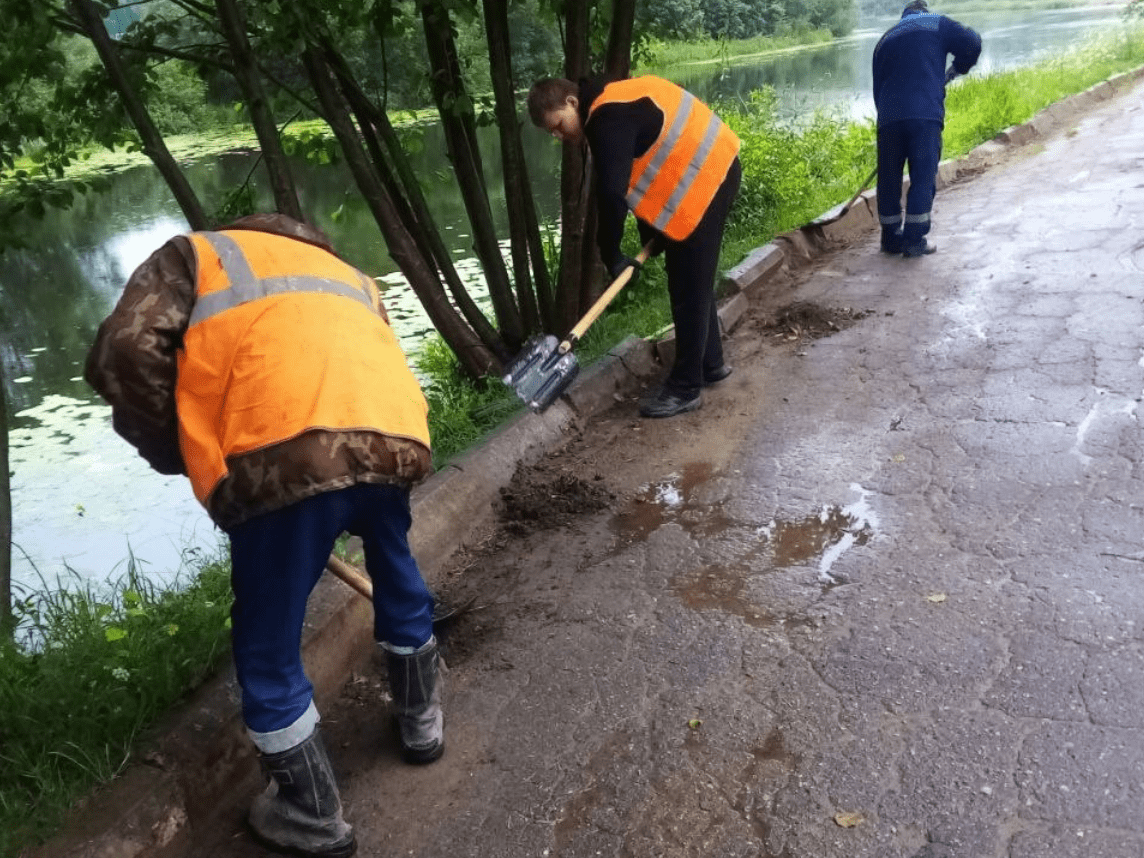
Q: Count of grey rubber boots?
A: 2